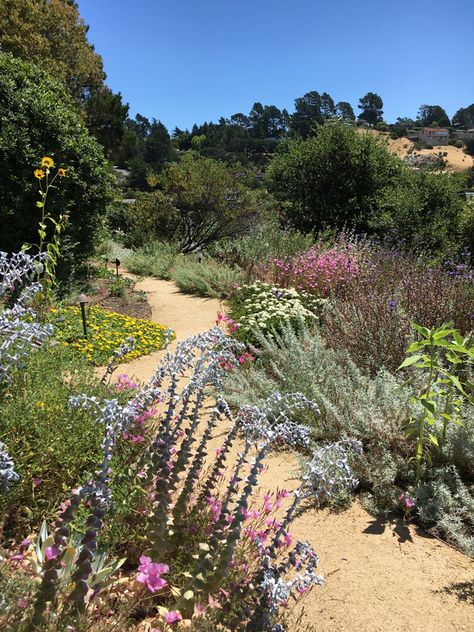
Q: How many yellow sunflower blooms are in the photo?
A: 3